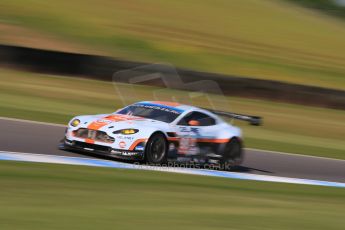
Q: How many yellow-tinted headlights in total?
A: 2